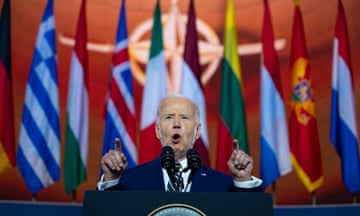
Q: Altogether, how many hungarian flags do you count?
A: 1